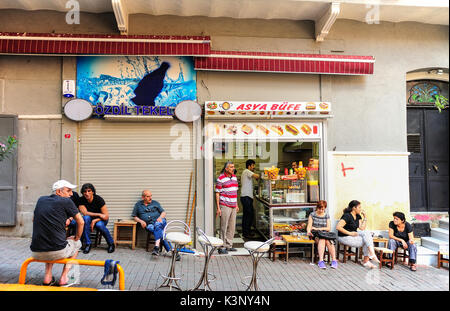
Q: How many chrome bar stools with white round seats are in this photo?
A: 3